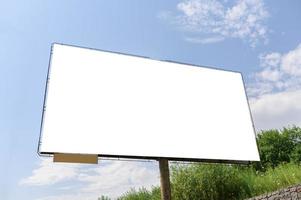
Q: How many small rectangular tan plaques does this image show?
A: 1